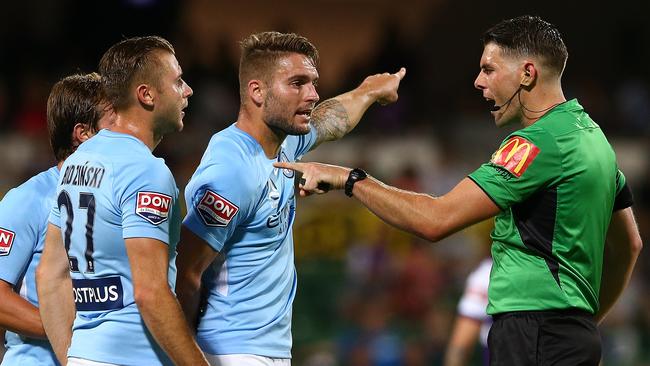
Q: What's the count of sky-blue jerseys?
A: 3